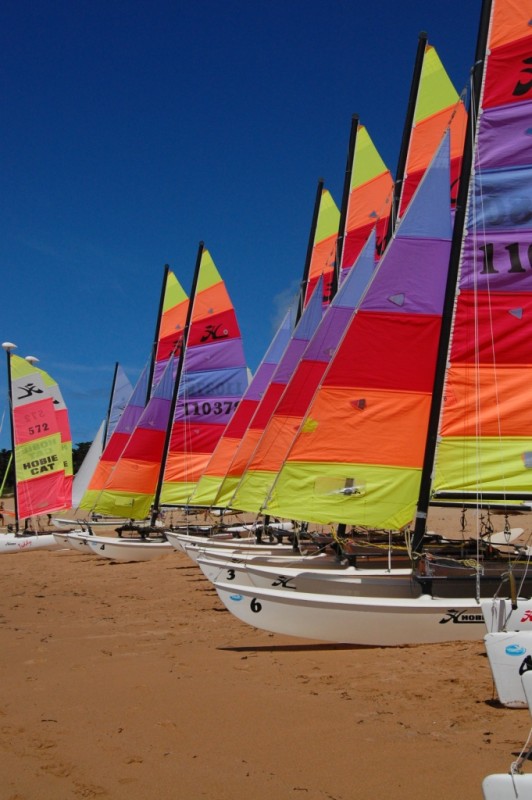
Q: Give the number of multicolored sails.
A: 14